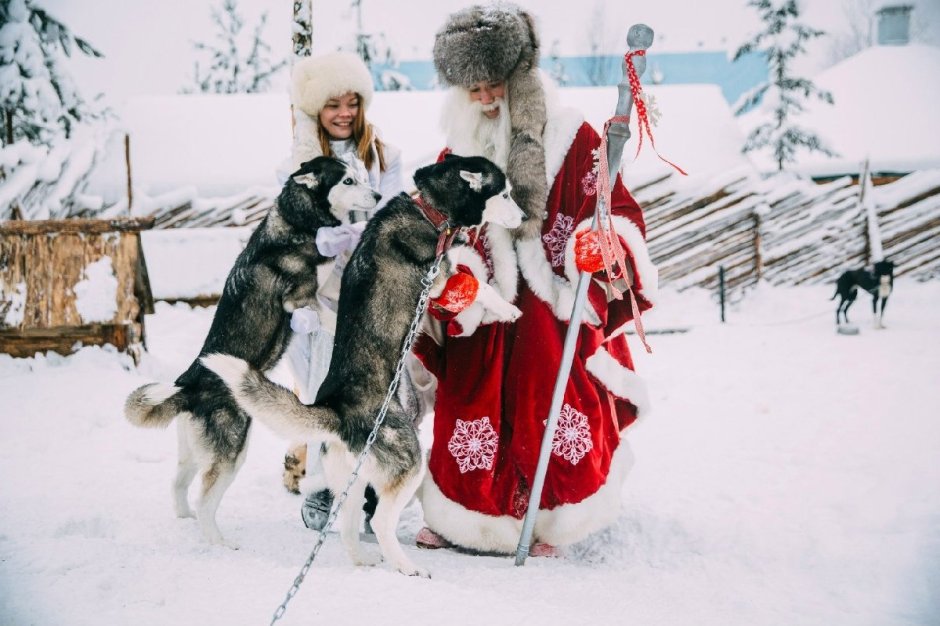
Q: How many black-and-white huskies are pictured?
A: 2